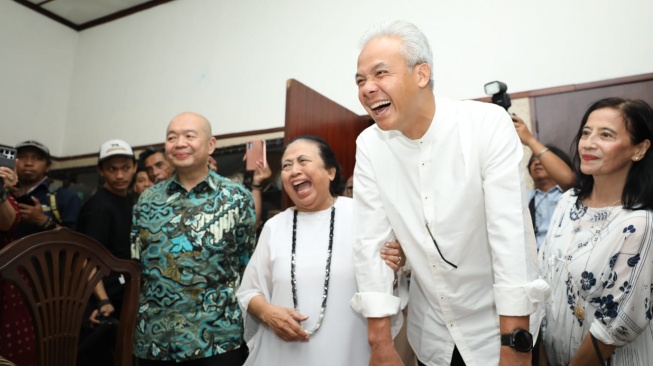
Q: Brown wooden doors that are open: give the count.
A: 1